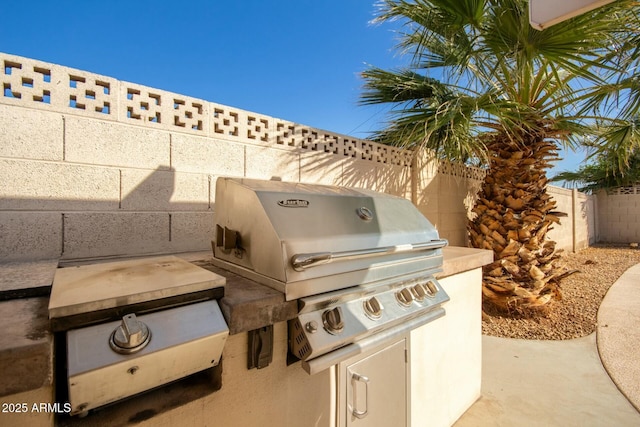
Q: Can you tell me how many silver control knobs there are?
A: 6